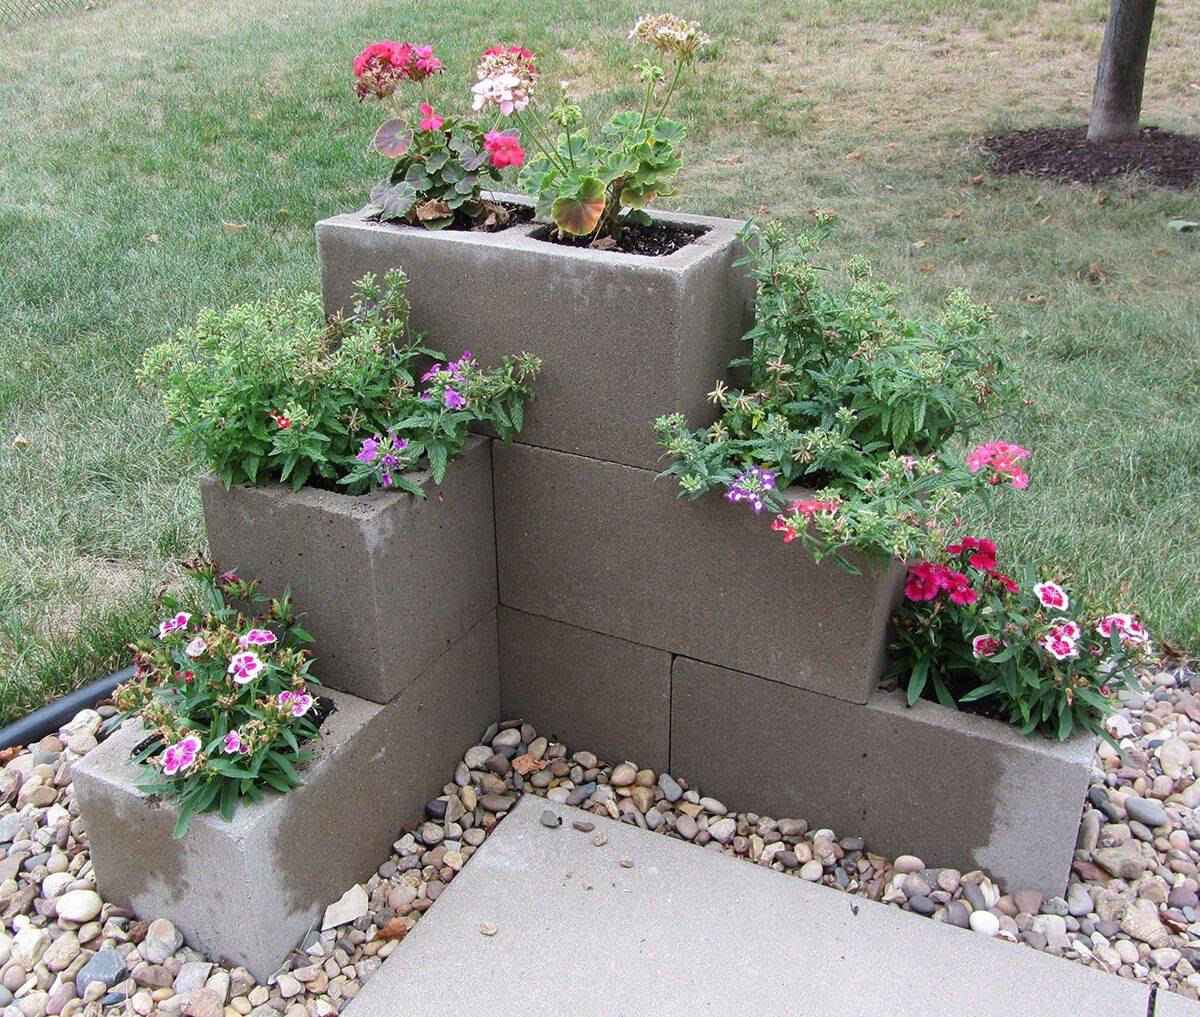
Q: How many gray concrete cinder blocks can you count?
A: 6